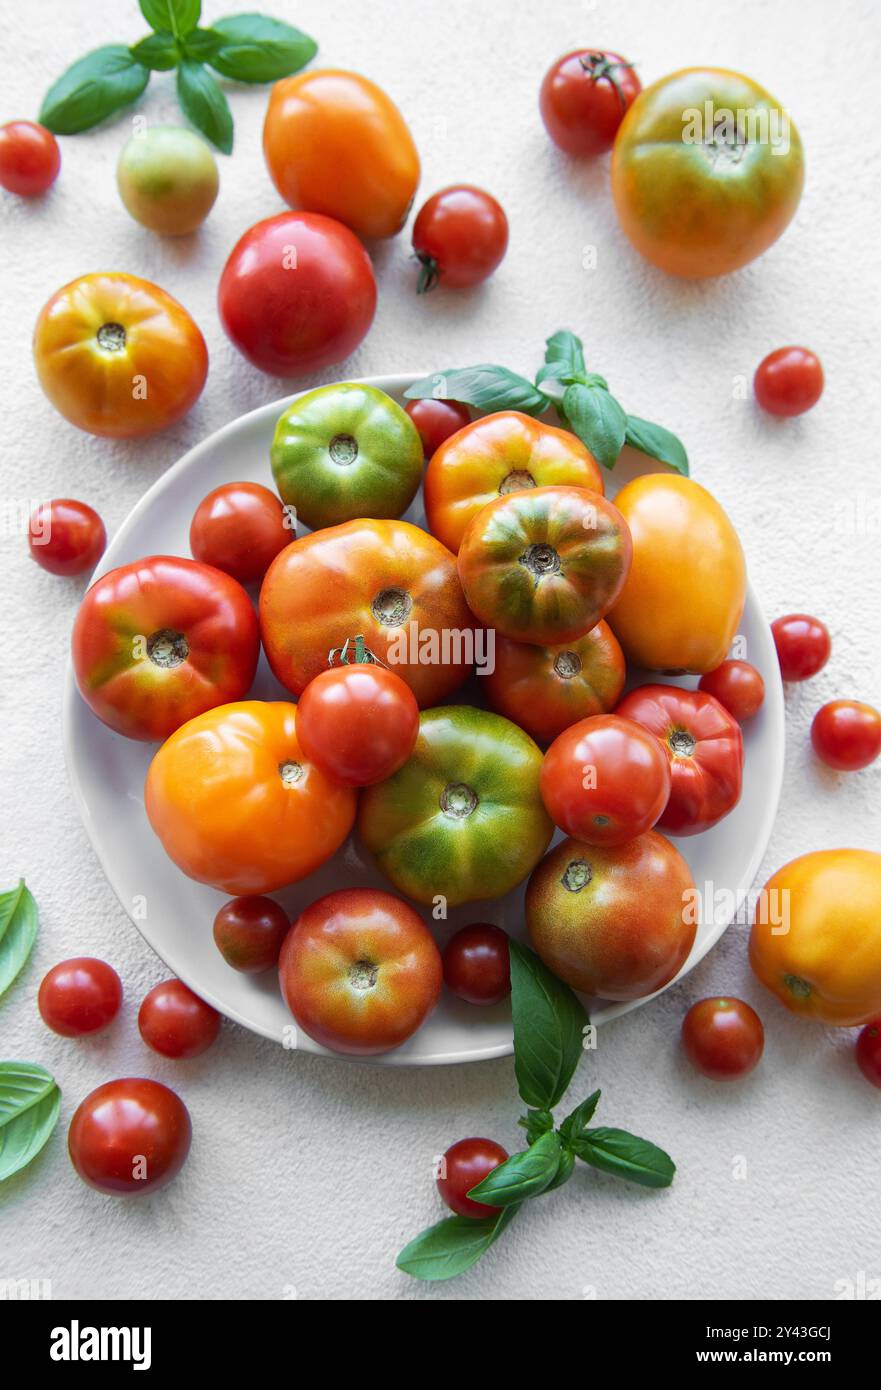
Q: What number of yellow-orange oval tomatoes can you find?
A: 2